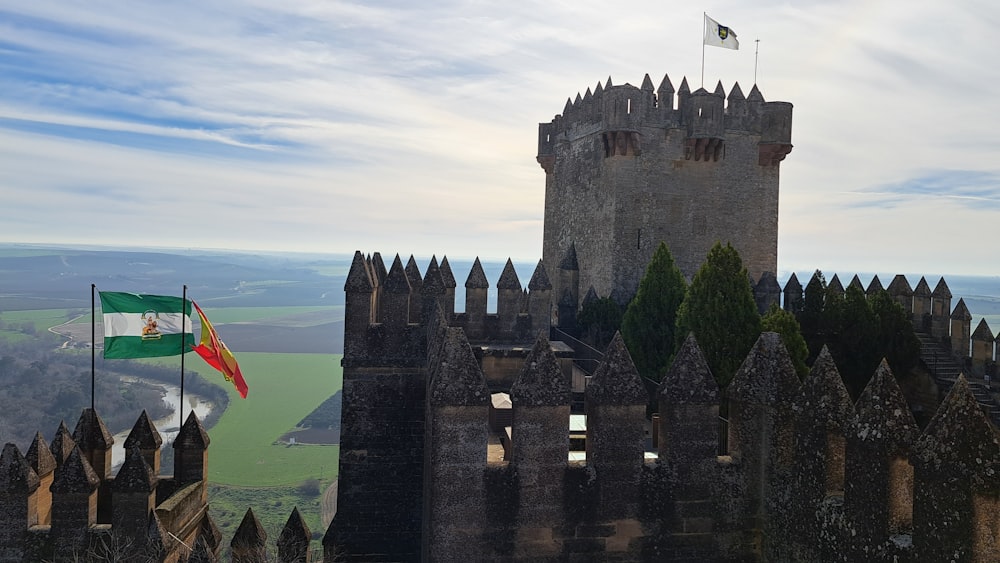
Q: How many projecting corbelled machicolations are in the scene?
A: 4